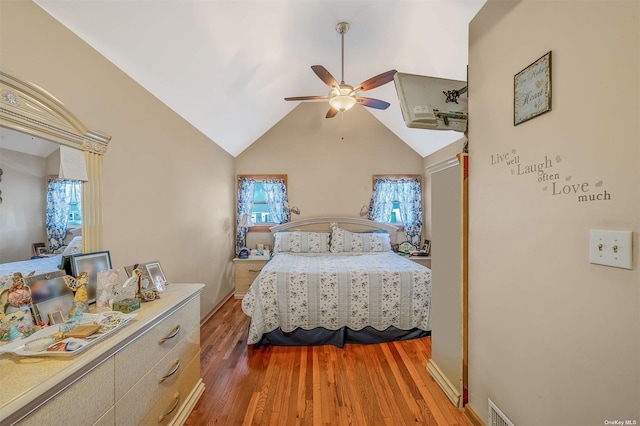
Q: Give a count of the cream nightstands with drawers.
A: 2